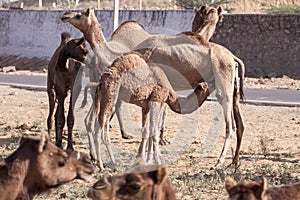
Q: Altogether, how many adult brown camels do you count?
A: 6